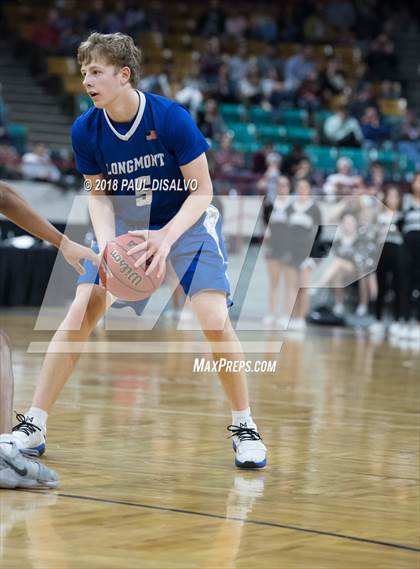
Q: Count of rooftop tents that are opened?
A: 0